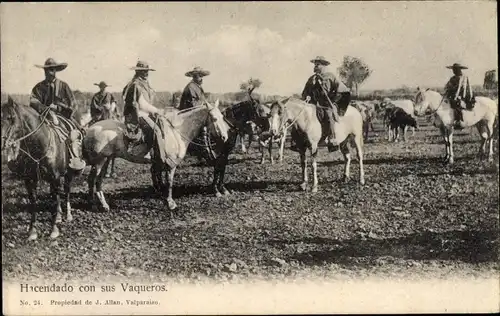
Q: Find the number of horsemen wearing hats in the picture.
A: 6